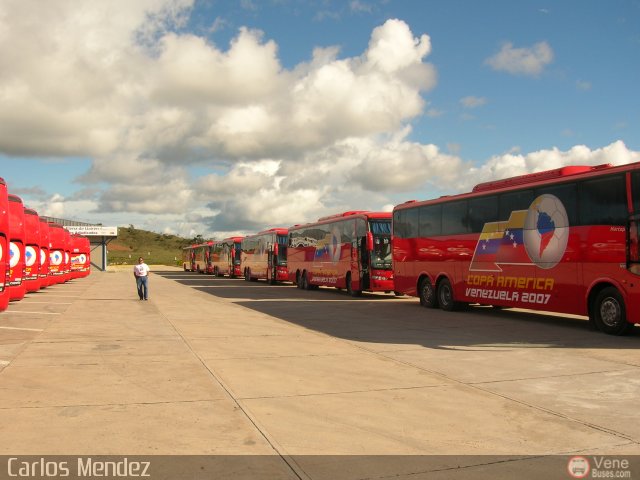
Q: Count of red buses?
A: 13